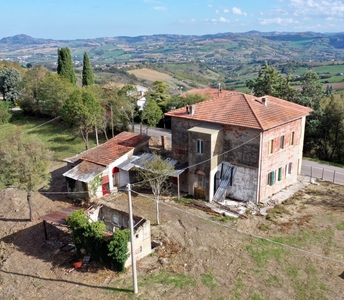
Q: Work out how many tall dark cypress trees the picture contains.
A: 2